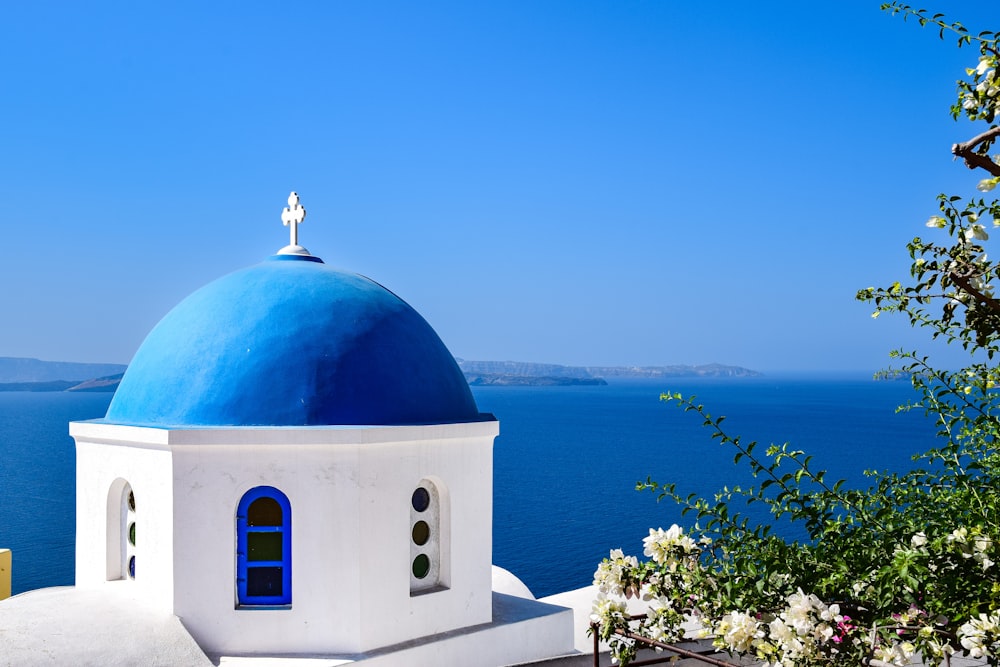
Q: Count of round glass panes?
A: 6